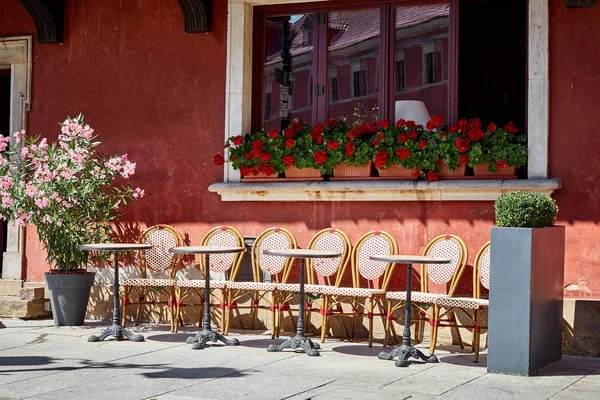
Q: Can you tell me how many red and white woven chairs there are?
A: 7